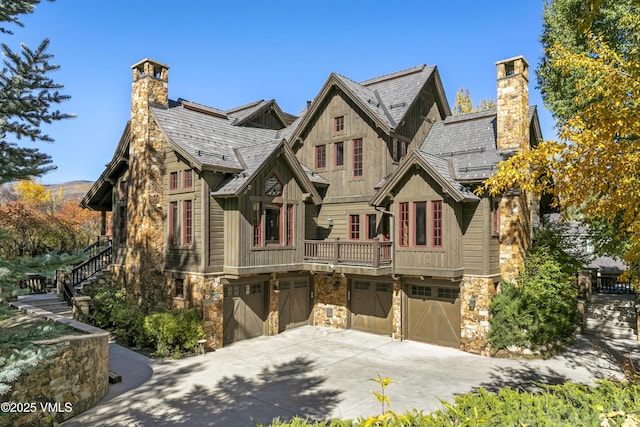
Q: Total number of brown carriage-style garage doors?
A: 4